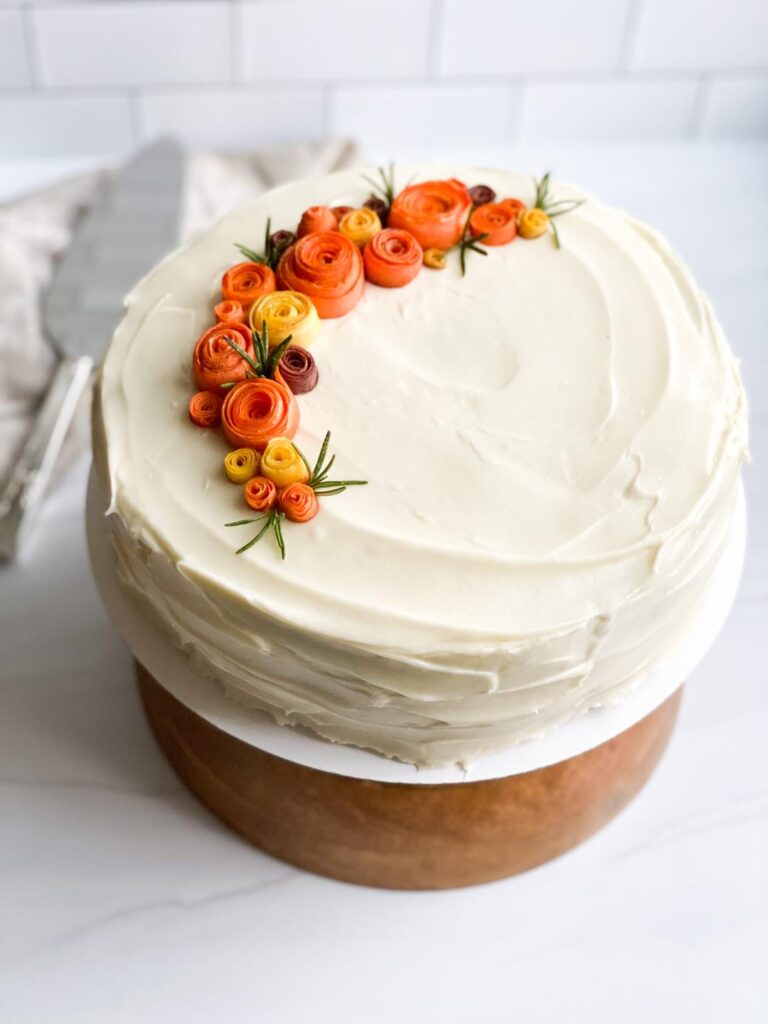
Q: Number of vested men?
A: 0